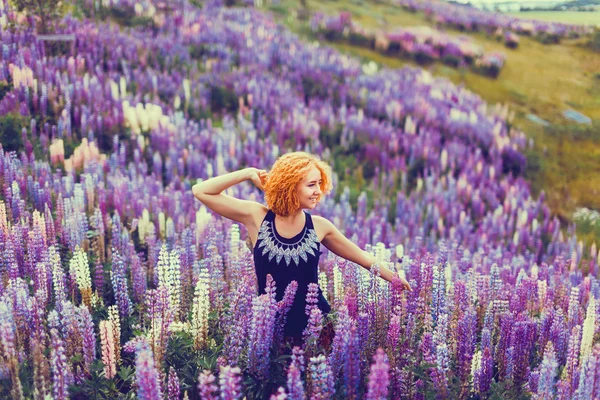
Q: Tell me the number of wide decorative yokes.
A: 1